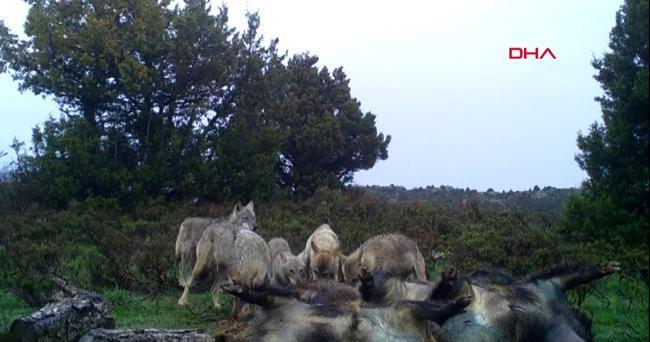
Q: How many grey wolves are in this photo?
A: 5